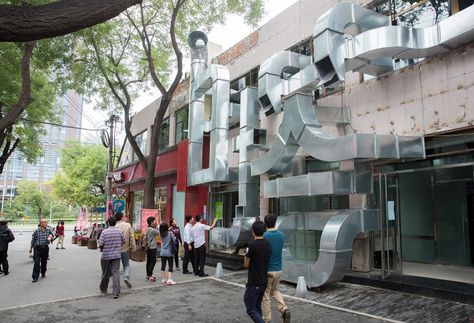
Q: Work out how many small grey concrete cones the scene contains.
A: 2